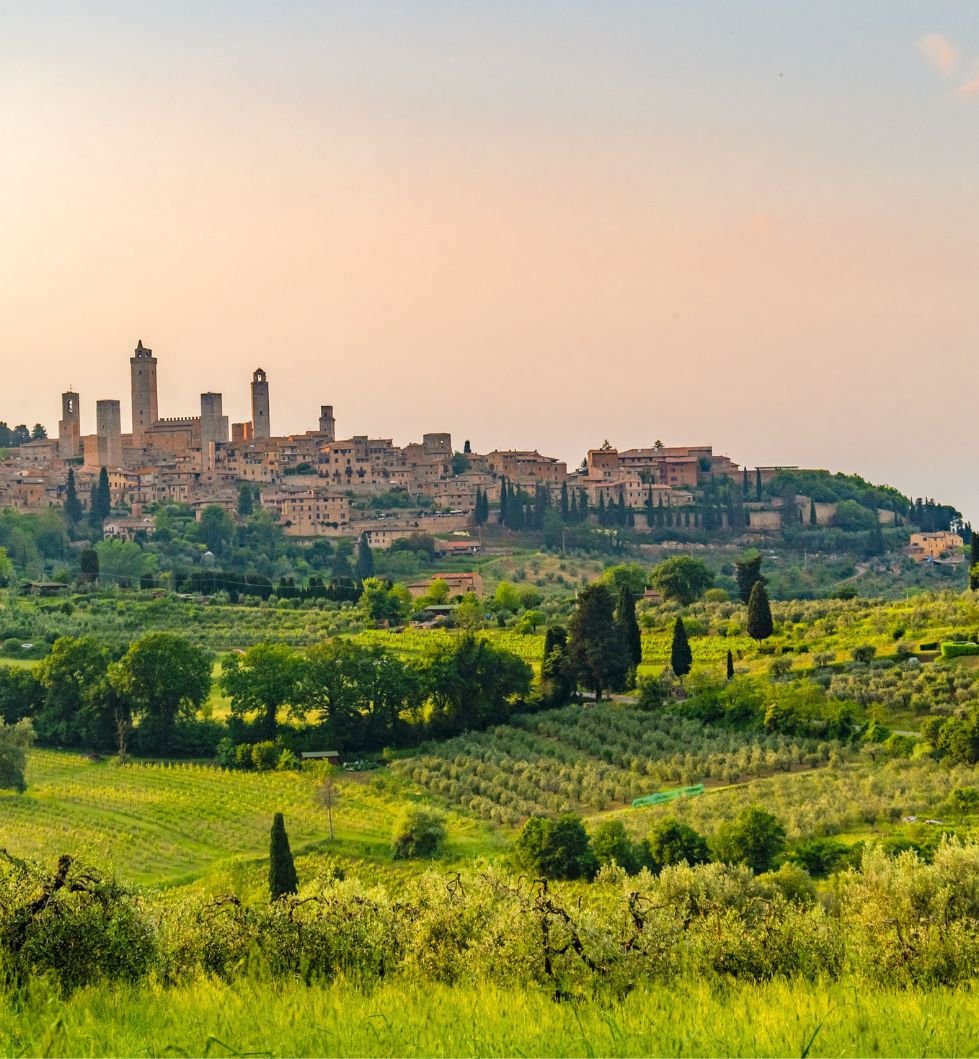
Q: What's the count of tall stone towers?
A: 6